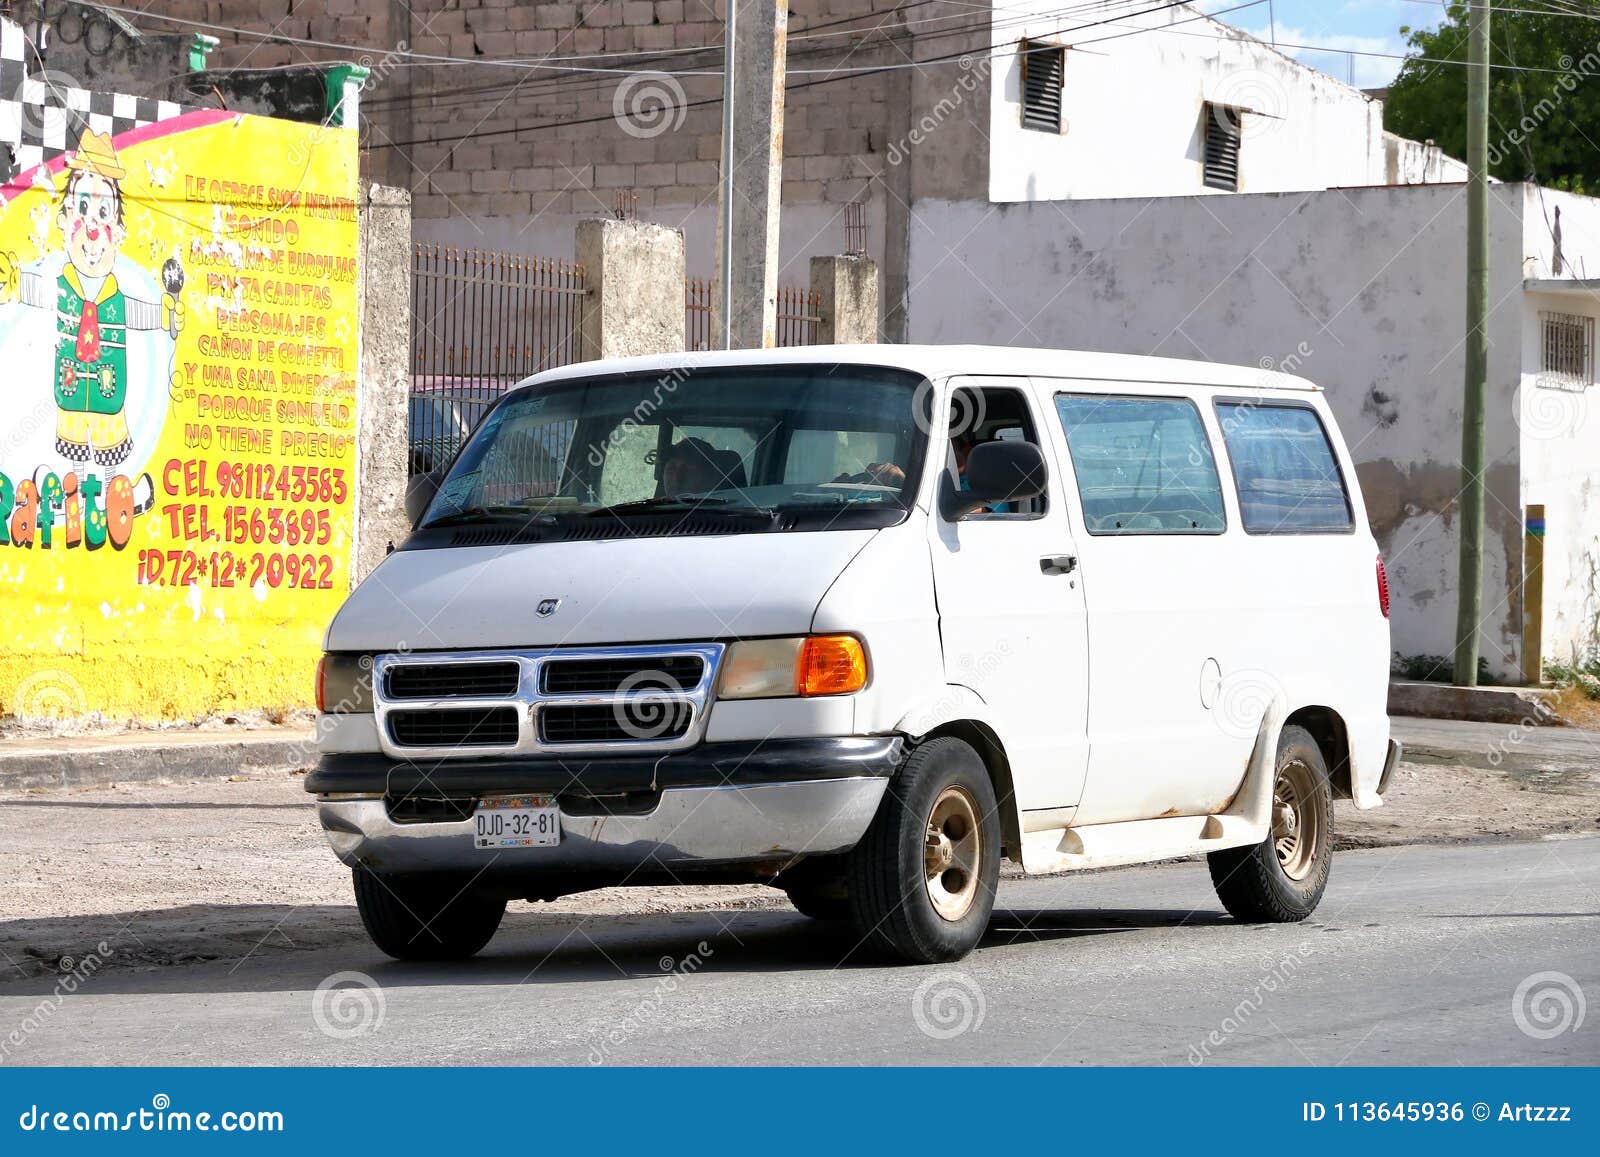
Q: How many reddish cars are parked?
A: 1